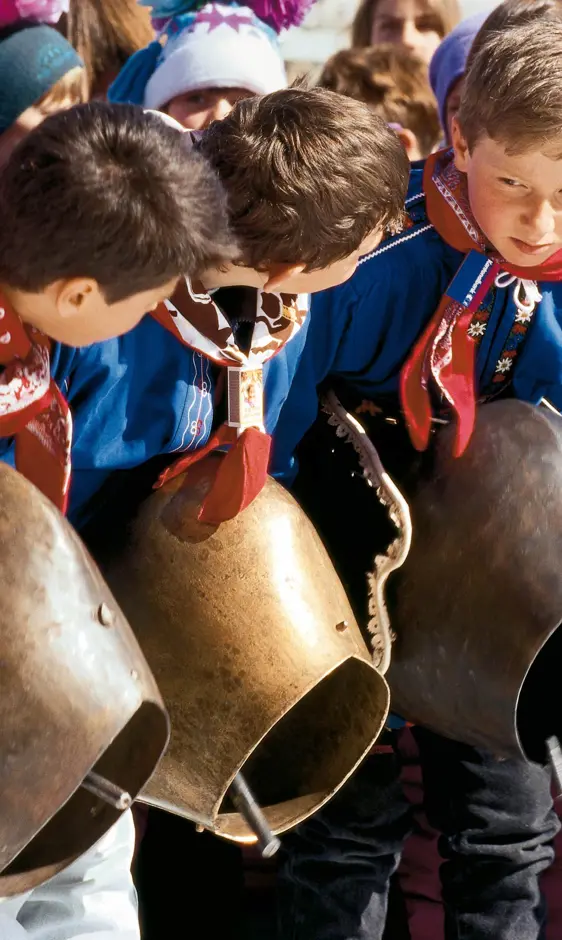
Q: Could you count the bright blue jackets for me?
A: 3